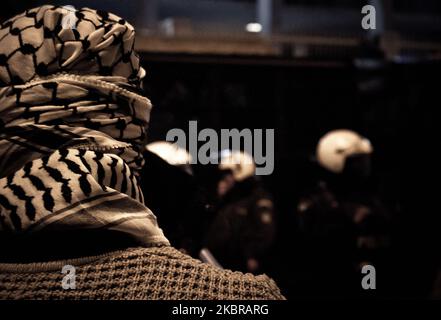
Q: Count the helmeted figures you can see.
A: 3